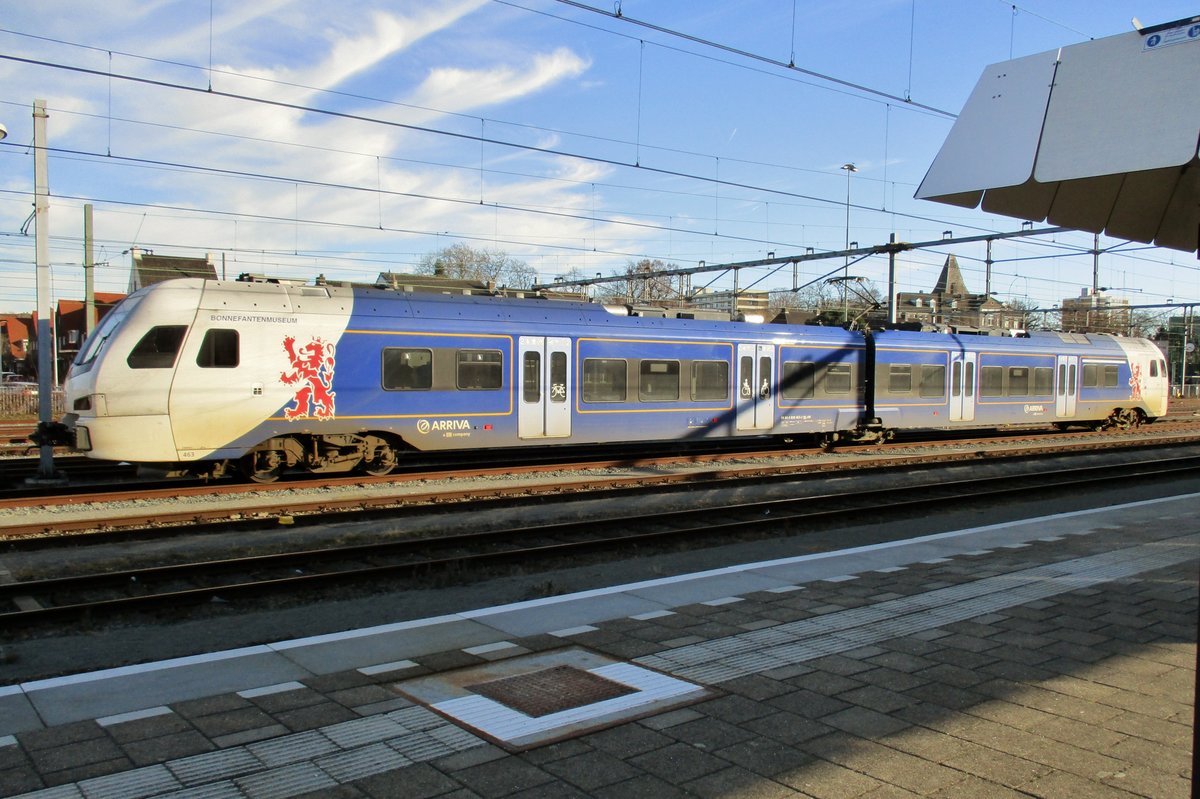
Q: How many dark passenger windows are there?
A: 14